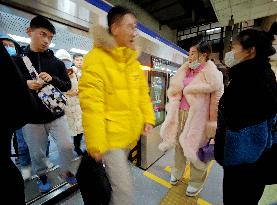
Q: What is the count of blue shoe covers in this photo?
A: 2